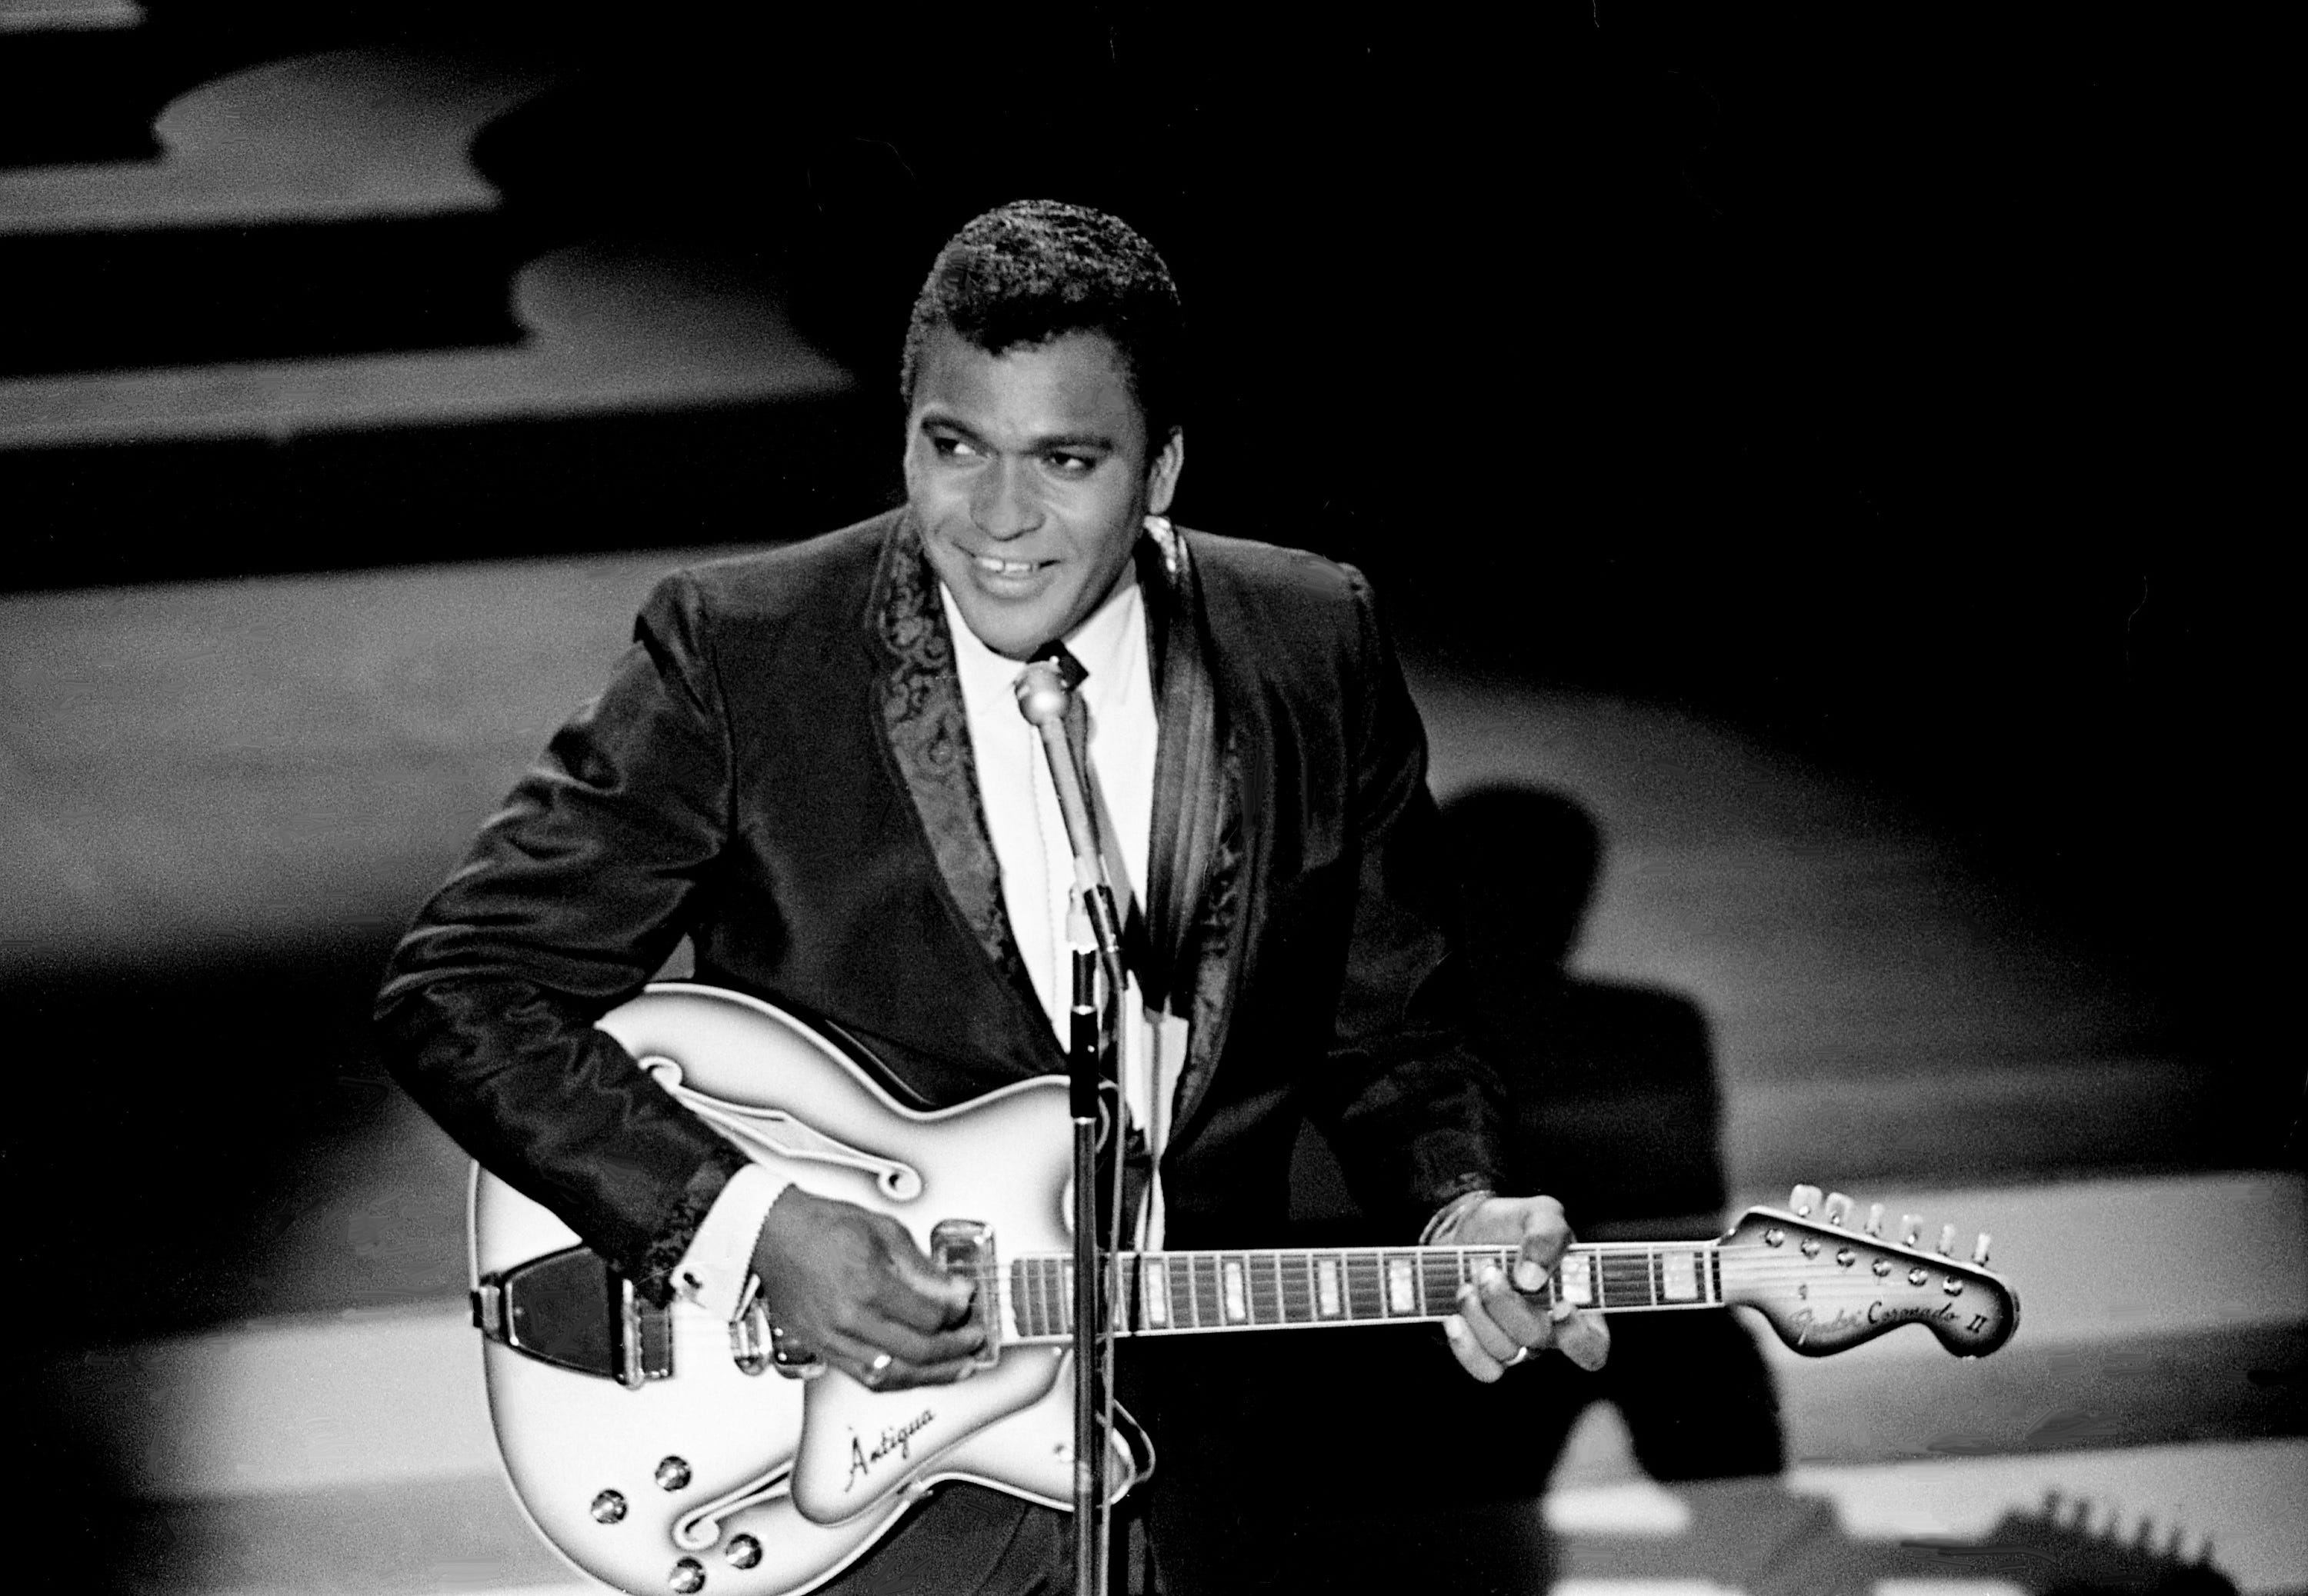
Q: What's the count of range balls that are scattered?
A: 0